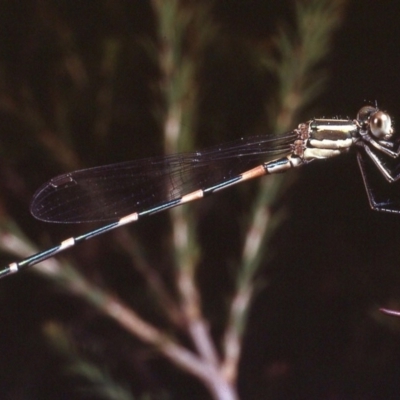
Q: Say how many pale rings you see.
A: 5